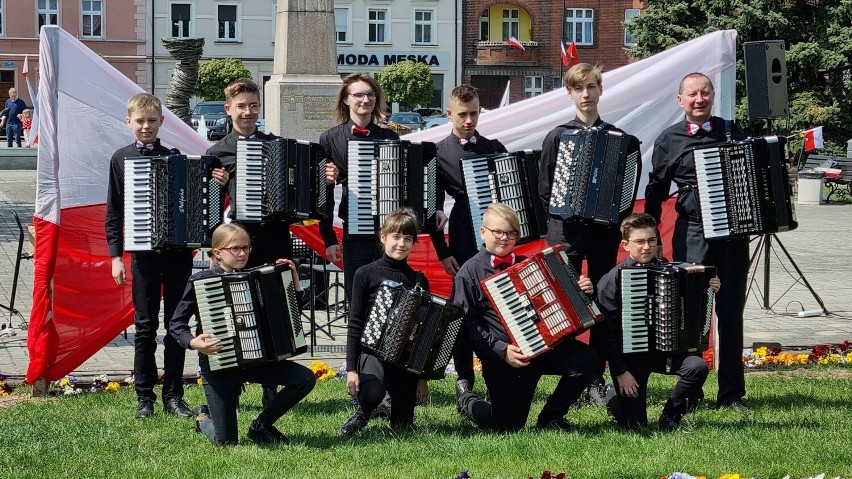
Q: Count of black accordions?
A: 9